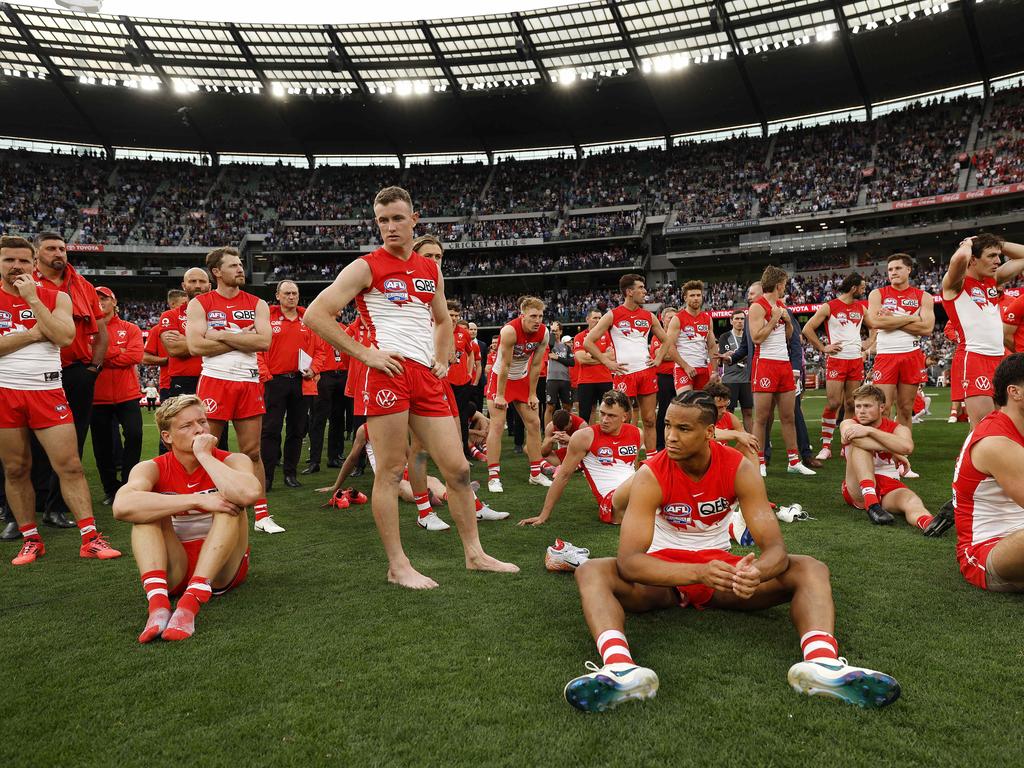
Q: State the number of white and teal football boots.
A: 2